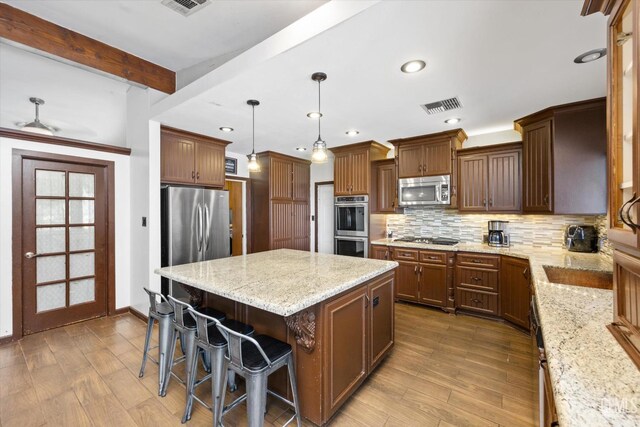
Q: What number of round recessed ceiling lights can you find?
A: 7